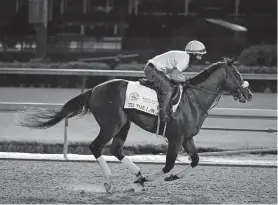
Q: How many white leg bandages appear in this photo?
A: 4